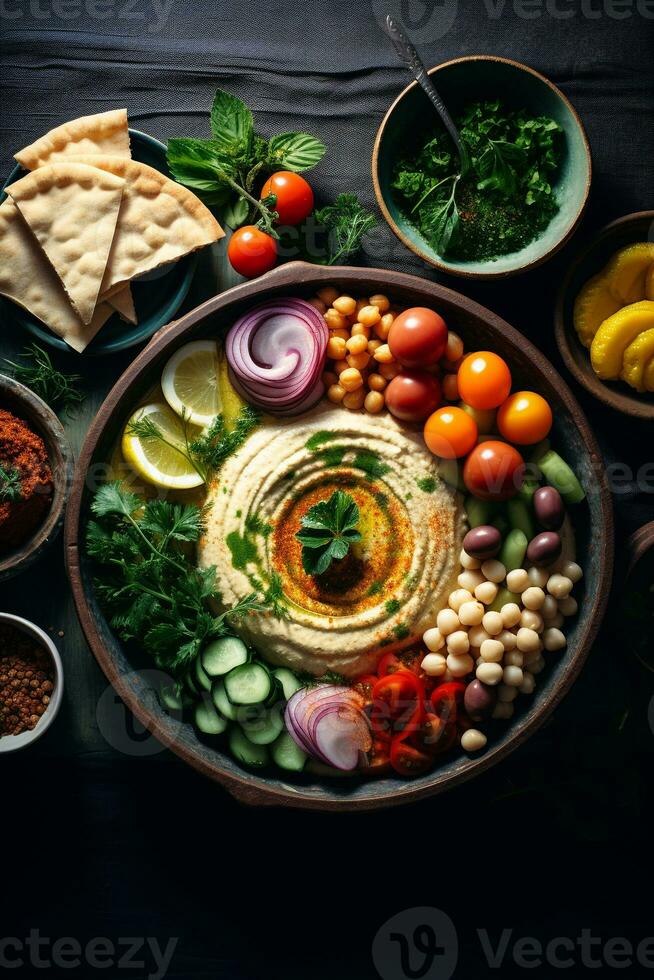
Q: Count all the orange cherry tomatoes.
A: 3